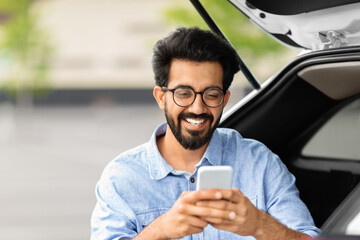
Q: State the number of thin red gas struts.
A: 0